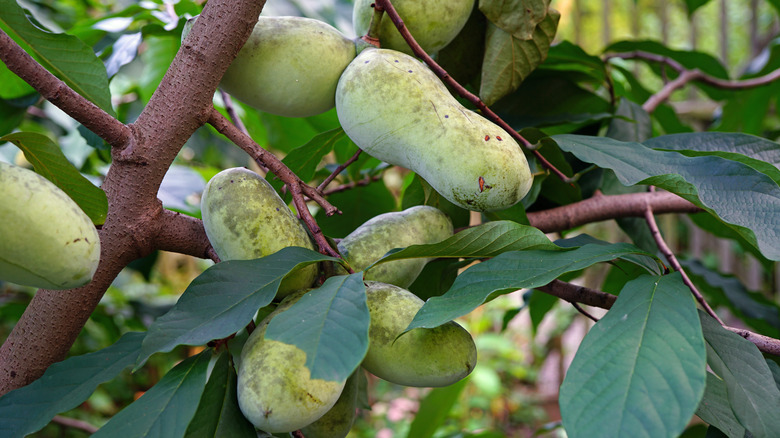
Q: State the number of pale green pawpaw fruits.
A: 9